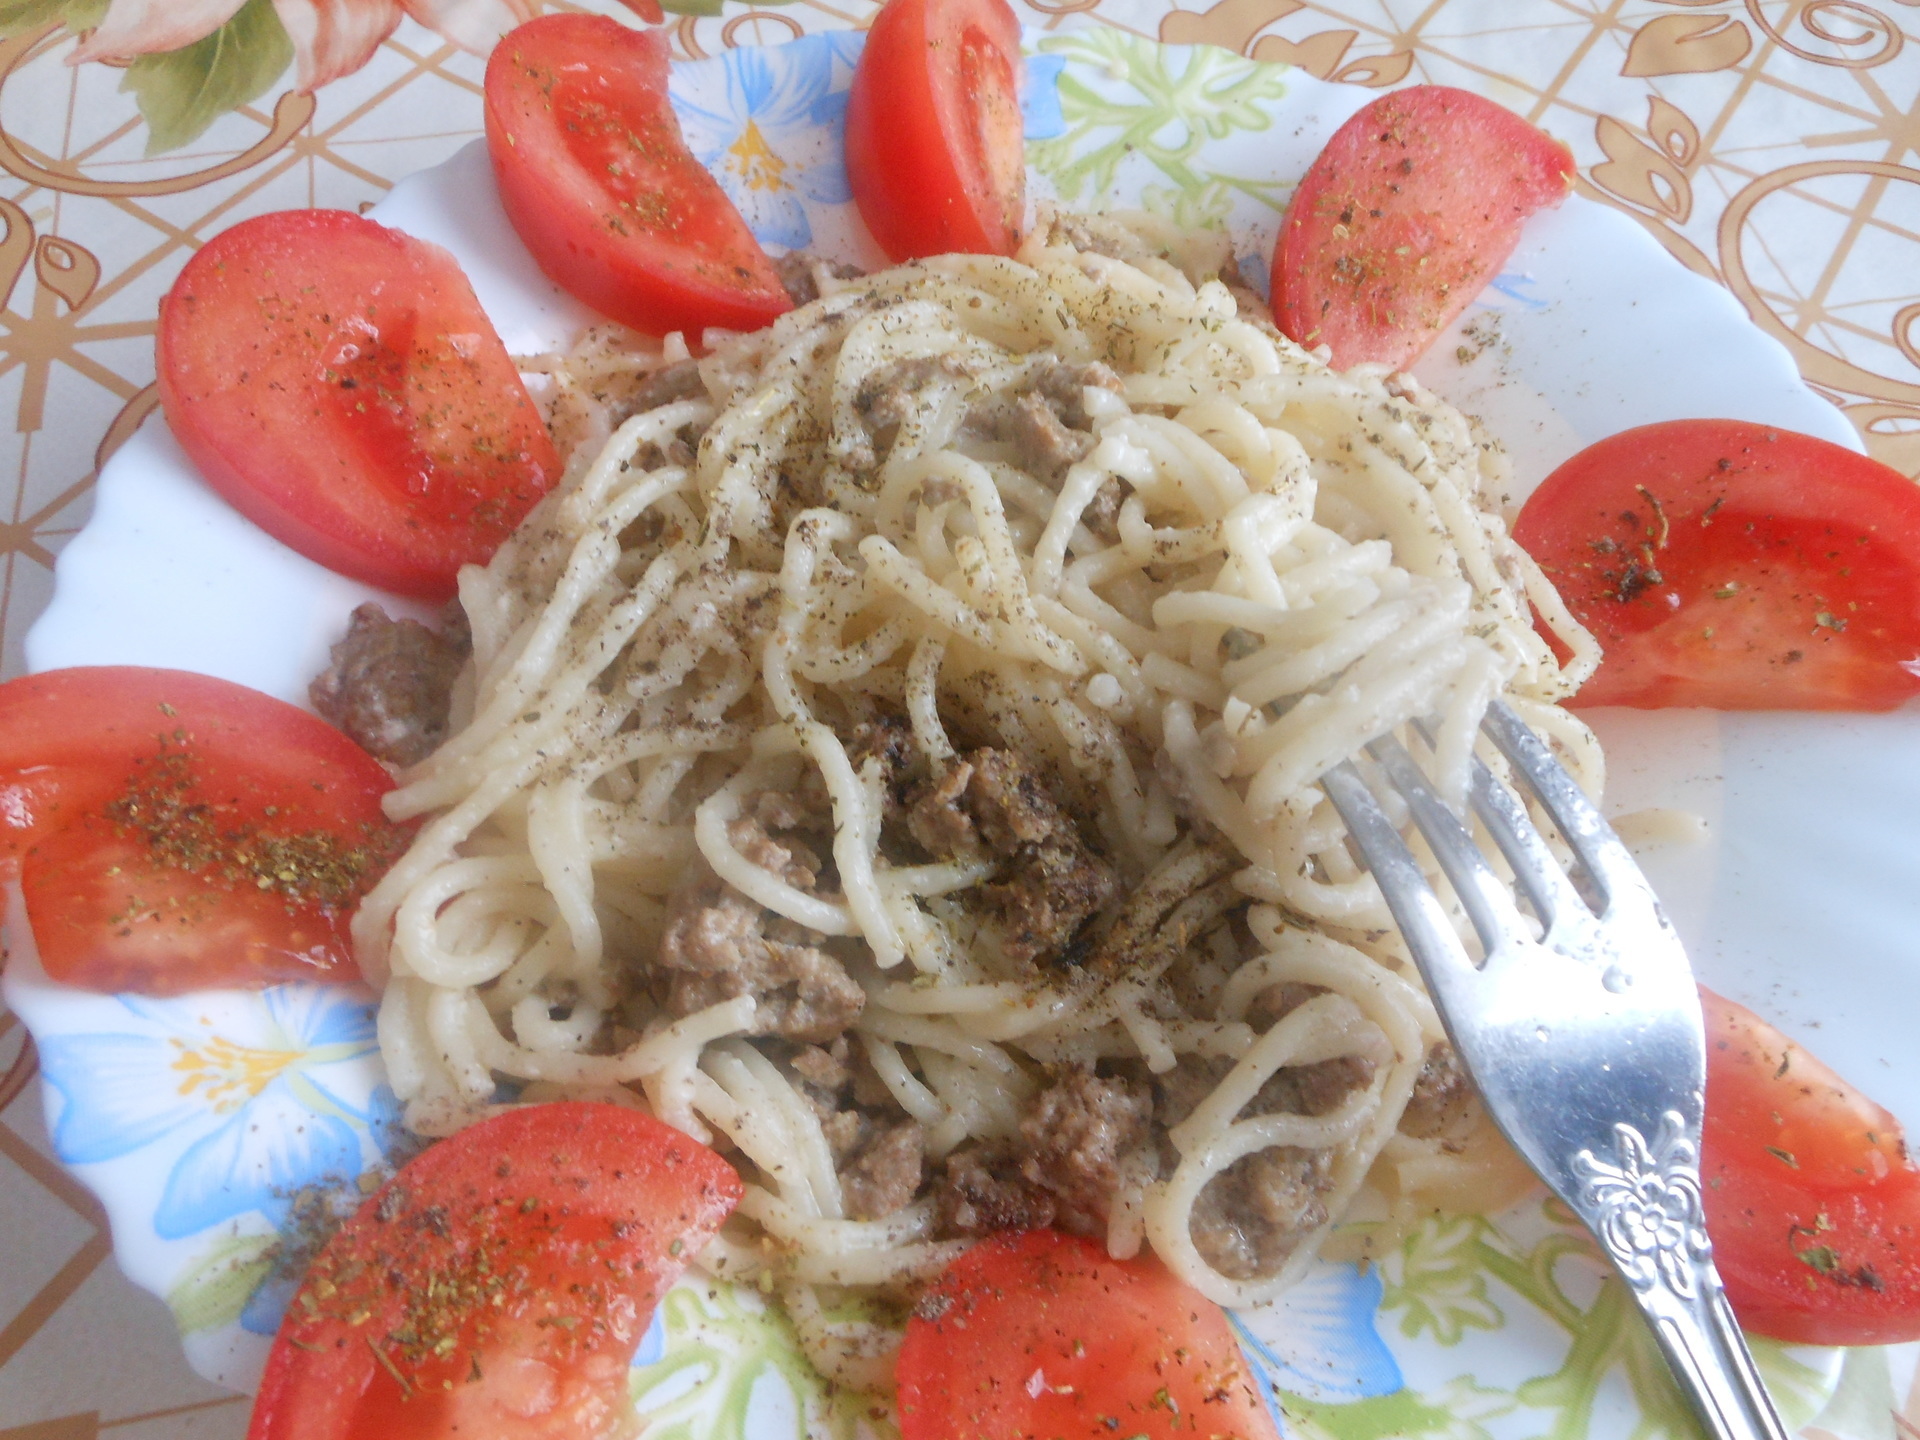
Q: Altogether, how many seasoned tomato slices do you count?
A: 9